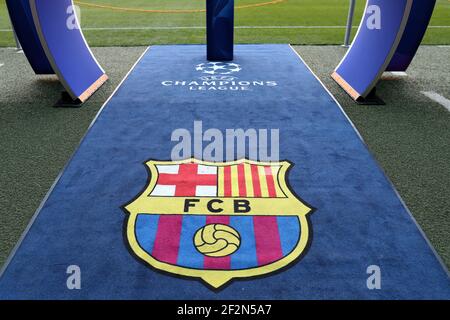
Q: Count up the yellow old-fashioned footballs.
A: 1